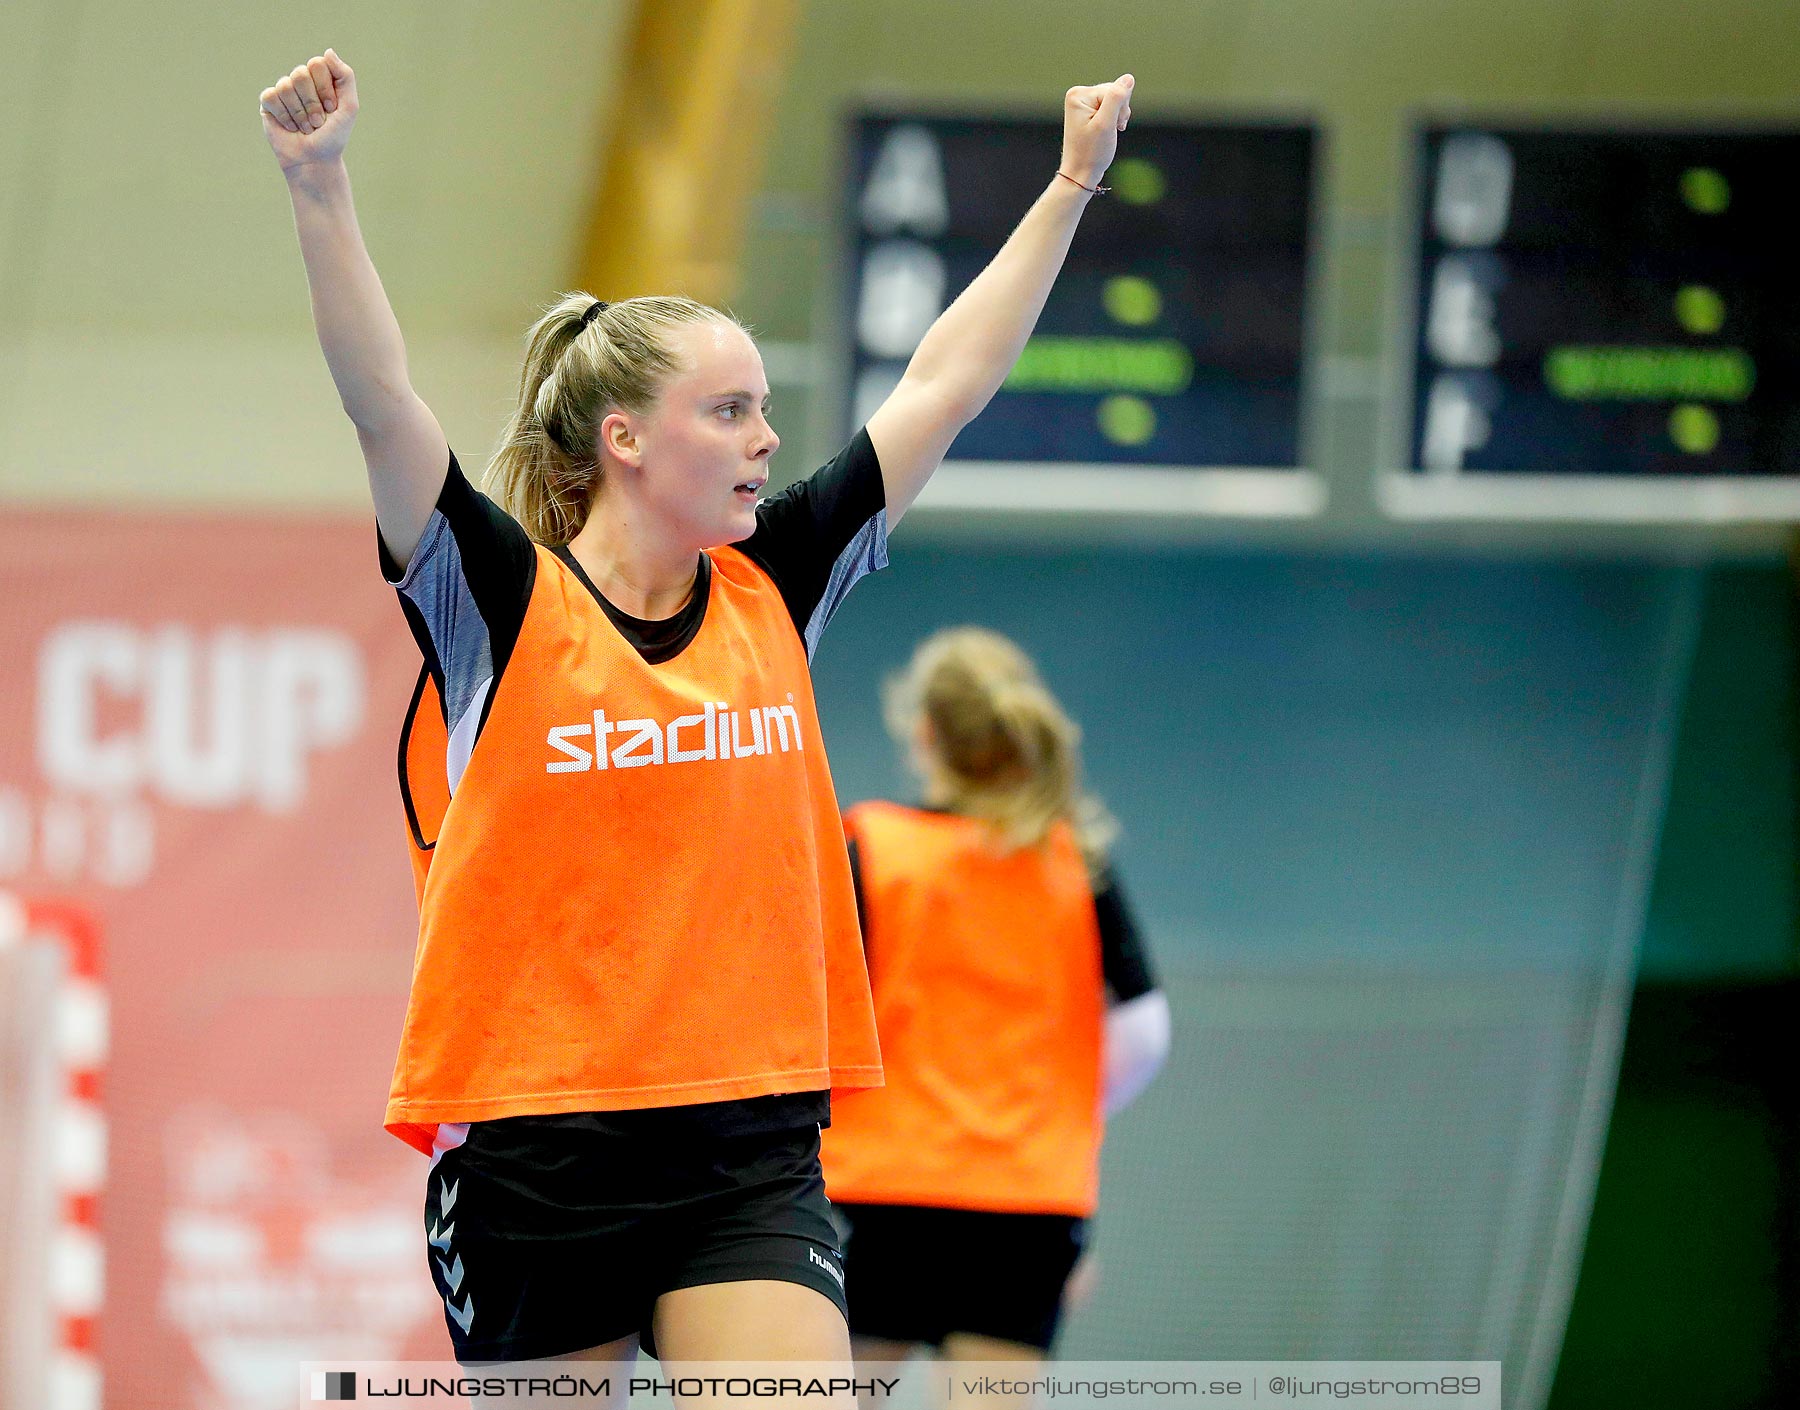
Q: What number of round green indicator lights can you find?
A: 6